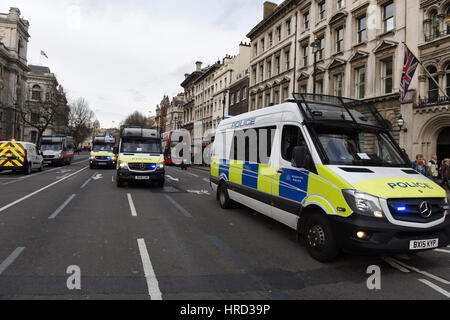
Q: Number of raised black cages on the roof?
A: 4